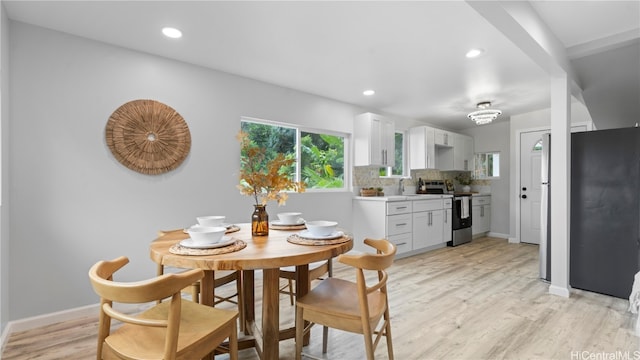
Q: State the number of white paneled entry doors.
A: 1